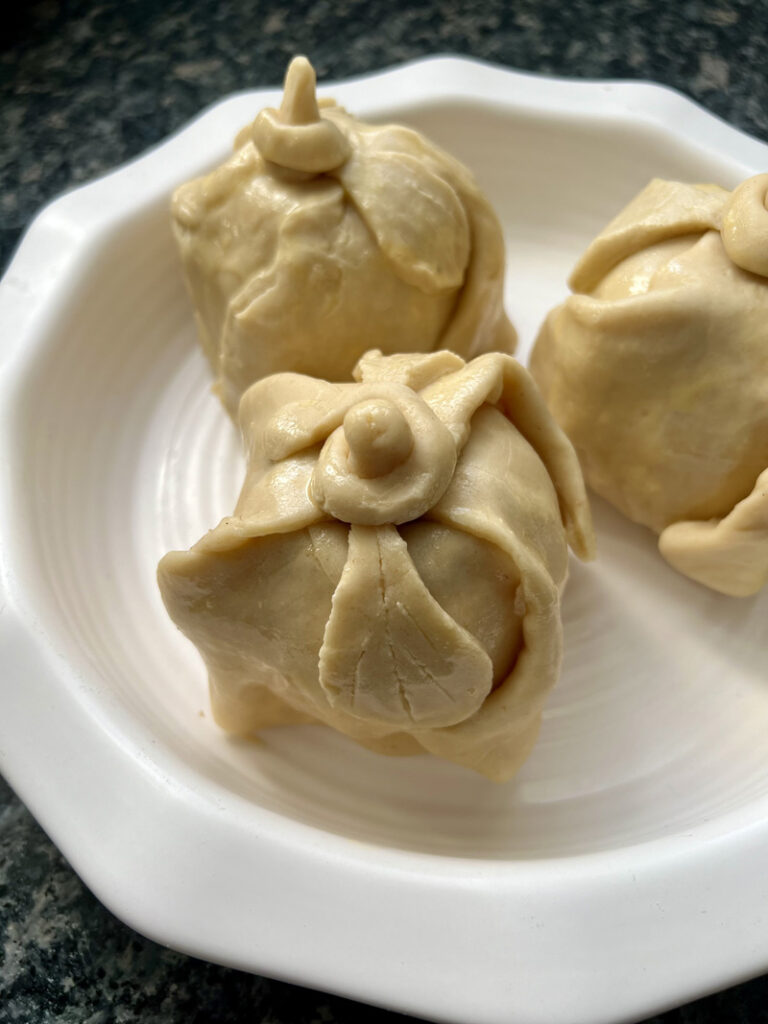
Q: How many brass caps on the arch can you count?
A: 0